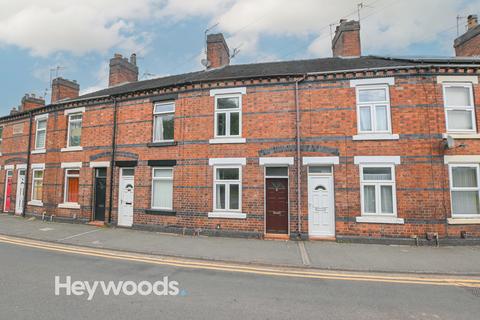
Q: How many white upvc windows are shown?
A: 12